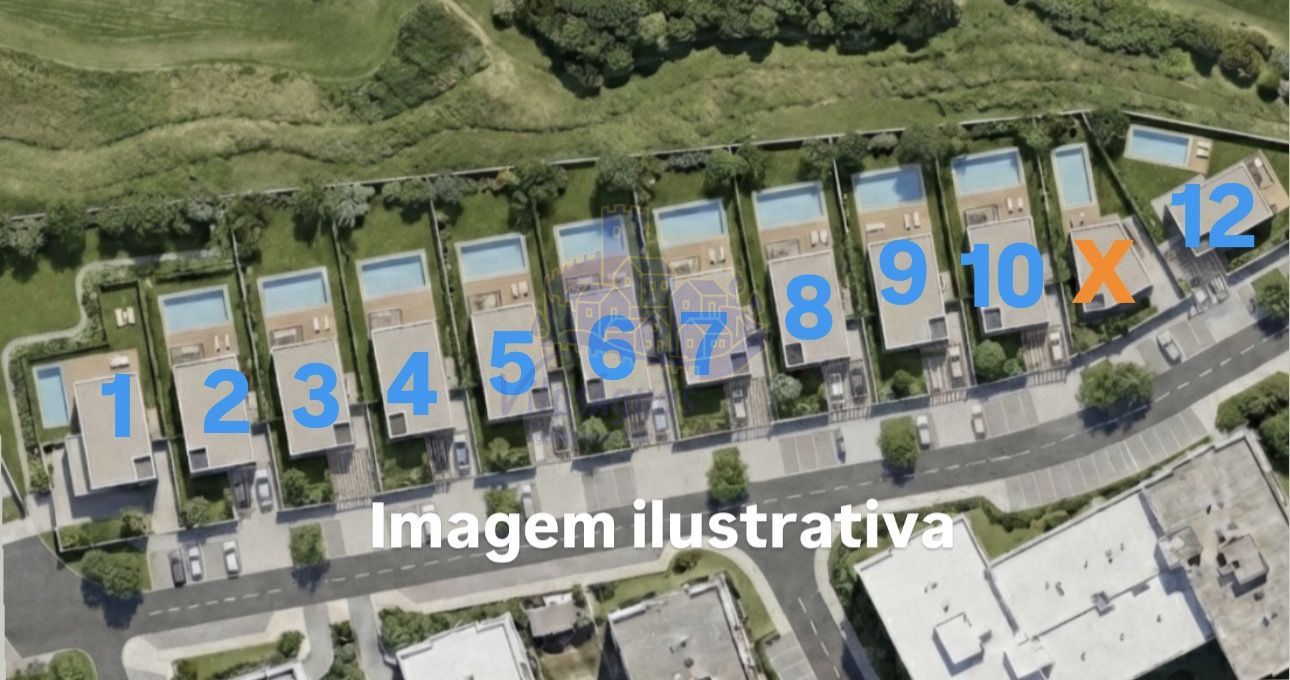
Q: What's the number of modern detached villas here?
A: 12